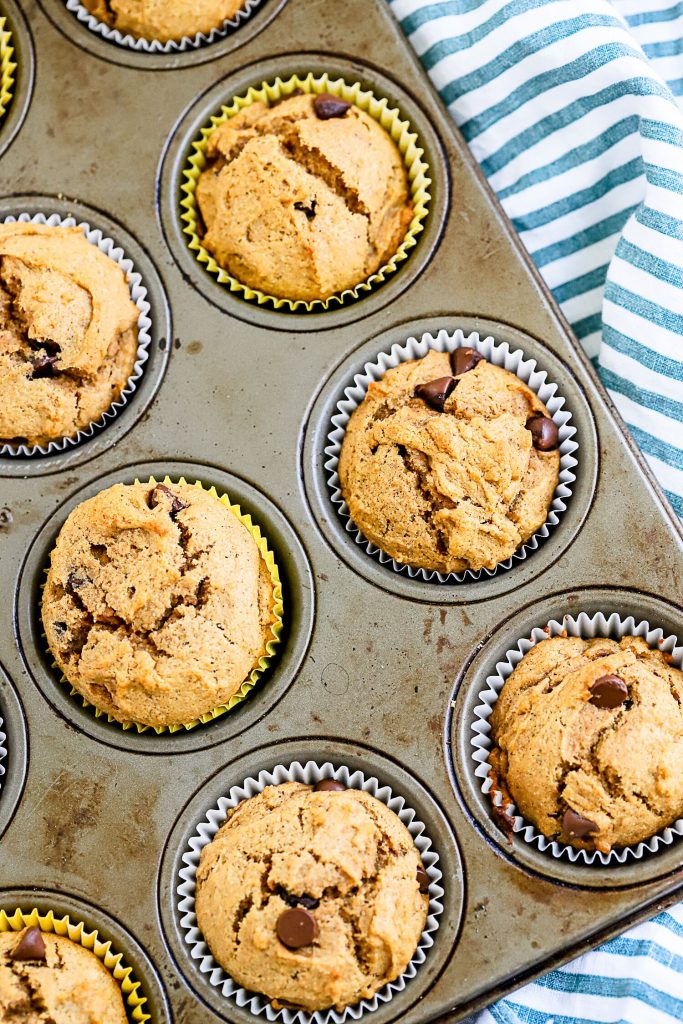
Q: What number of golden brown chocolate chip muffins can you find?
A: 8